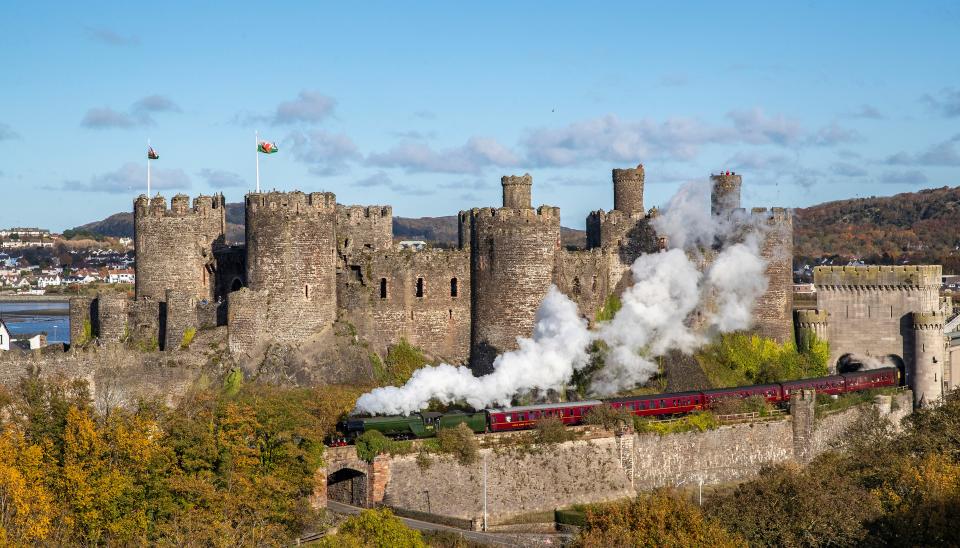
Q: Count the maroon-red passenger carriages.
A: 5